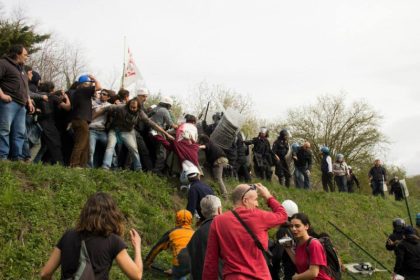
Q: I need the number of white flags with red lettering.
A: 1